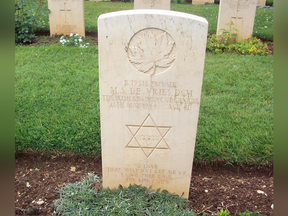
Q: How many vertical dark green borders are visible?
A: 2